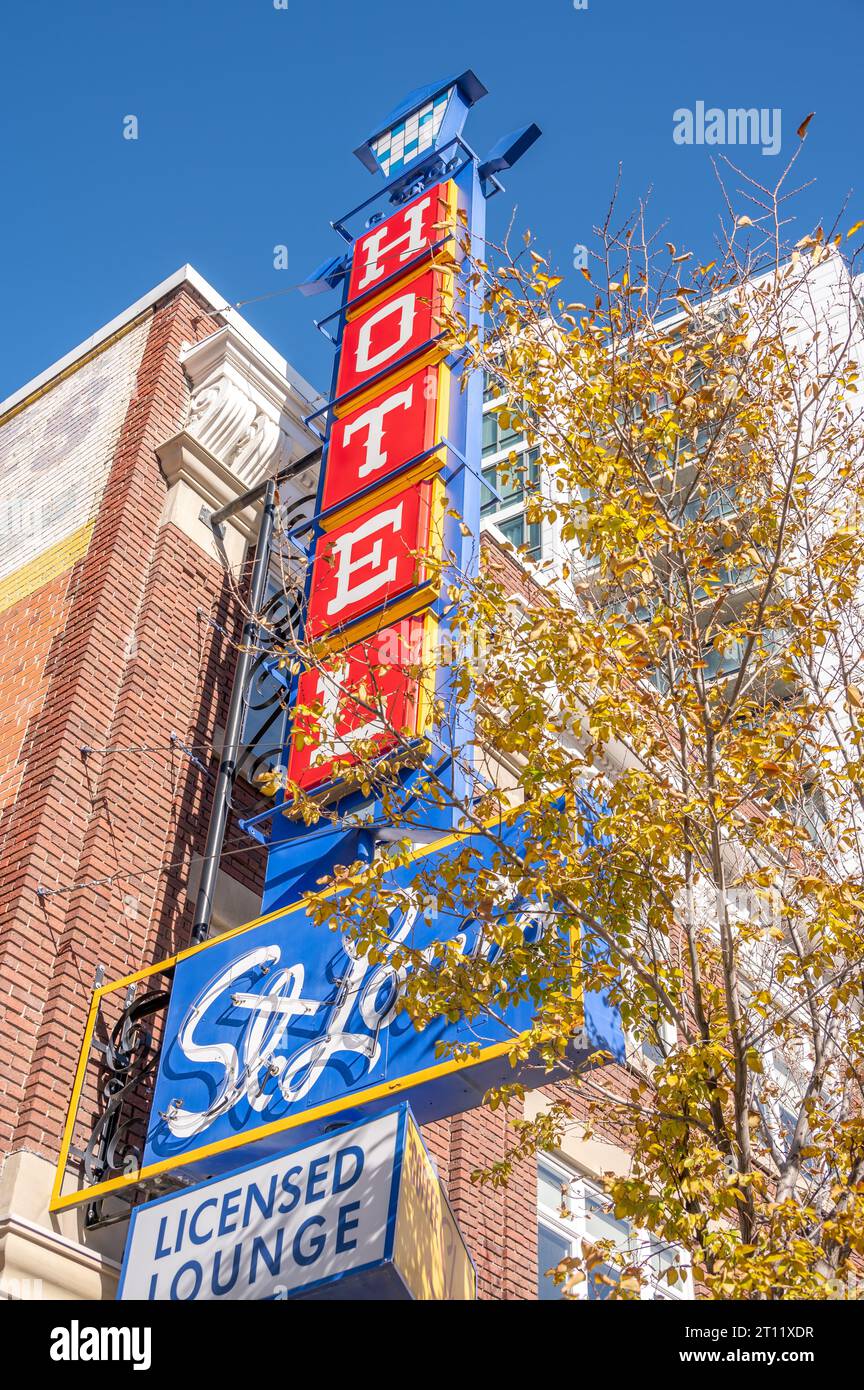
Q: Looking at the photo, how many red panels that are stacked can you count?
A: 5